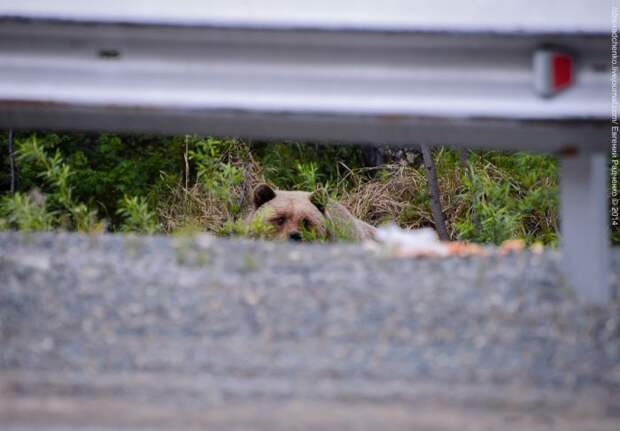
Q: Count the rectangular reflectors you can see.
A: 1